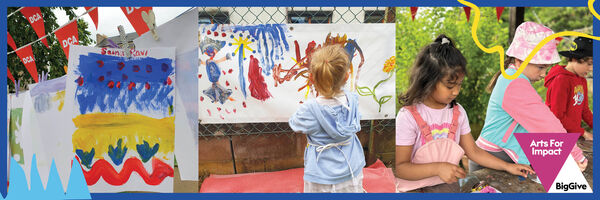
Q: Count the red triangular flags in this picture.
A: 10